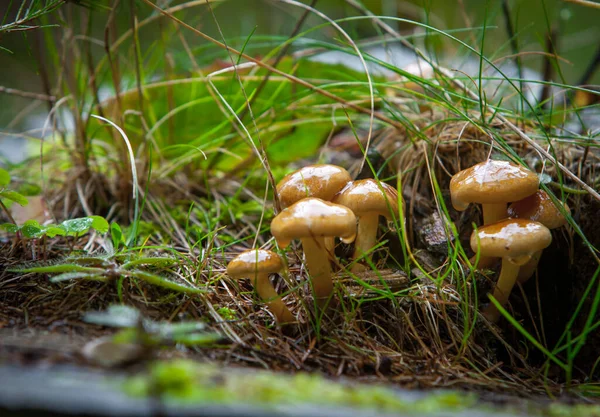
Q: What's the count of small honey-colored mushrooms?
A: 7